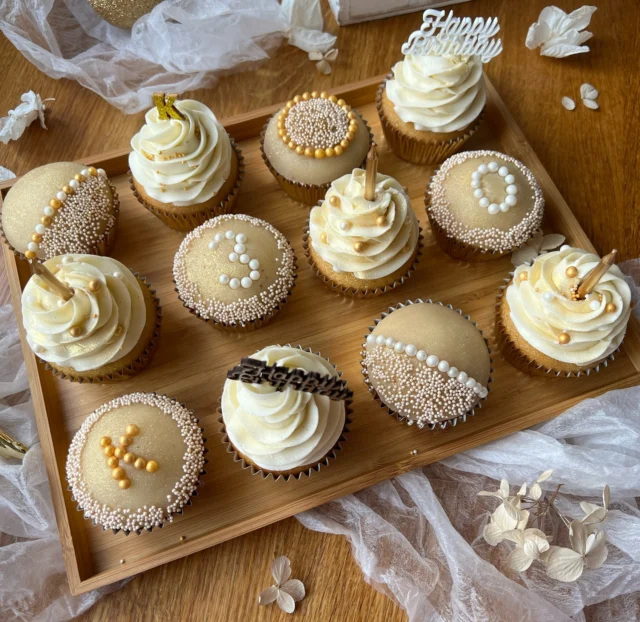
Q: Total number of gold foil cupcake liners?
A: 12